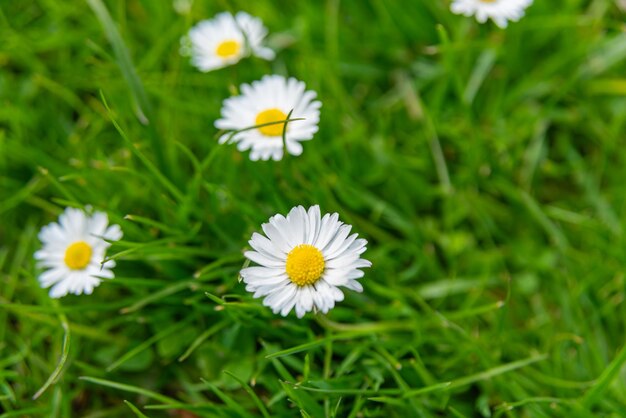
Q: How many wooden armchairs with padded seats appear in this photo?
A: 0